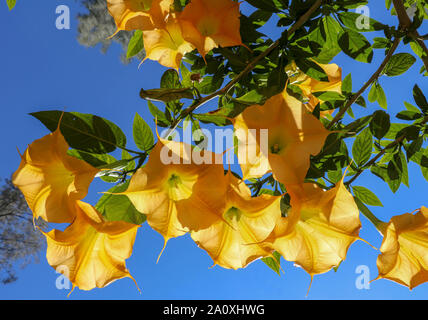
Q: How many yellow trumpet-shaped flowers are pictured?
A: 11